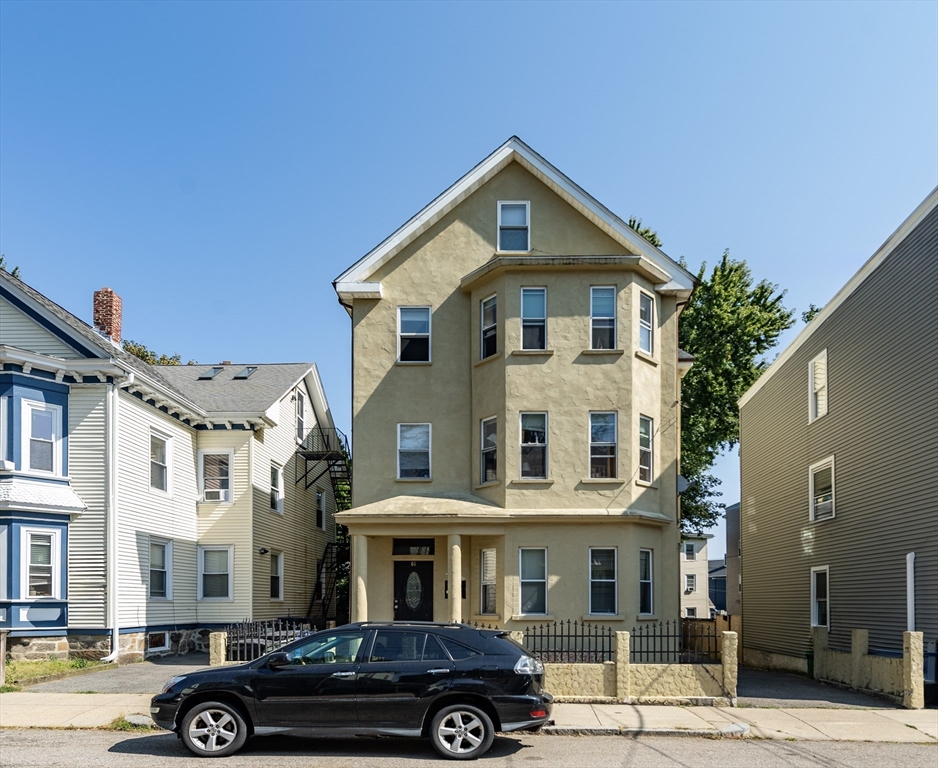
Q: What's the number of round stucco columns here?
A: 2